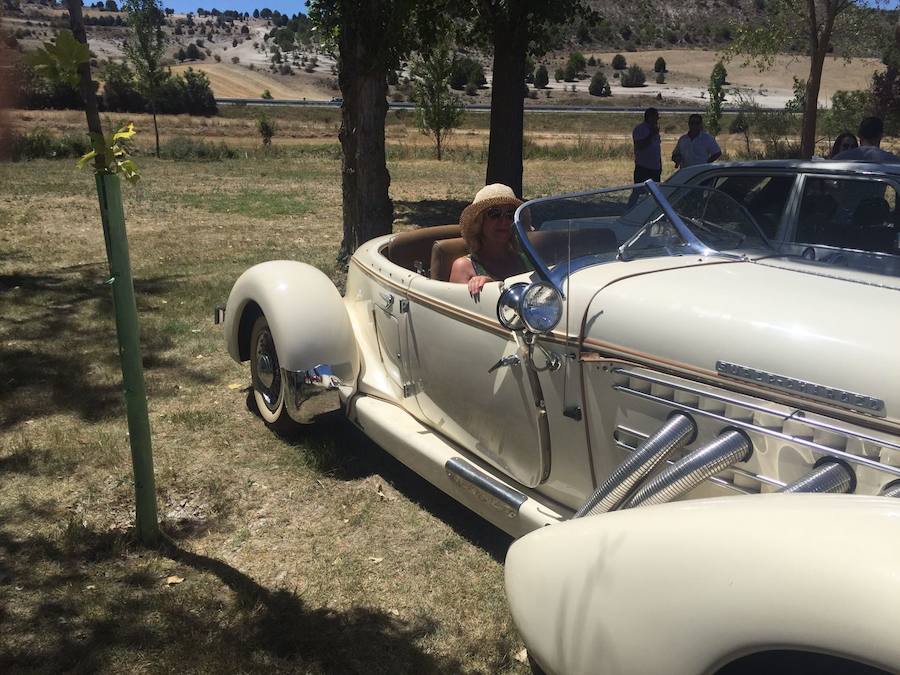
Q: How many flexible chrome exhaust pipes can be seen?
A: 4